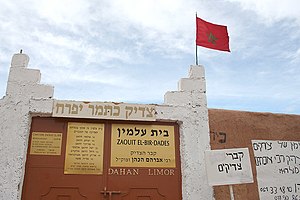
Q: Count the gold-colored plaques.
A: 3